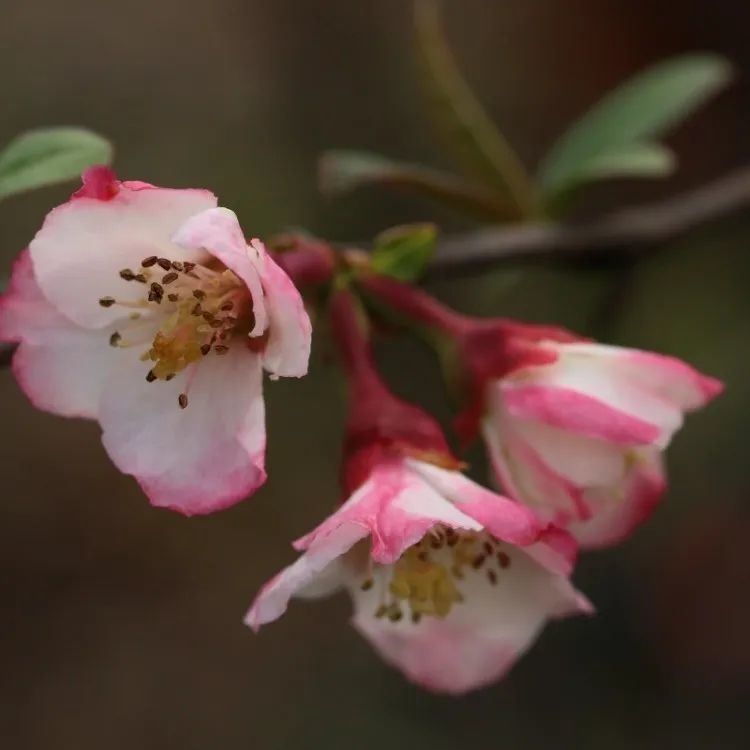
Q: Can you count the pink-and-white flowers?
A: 3